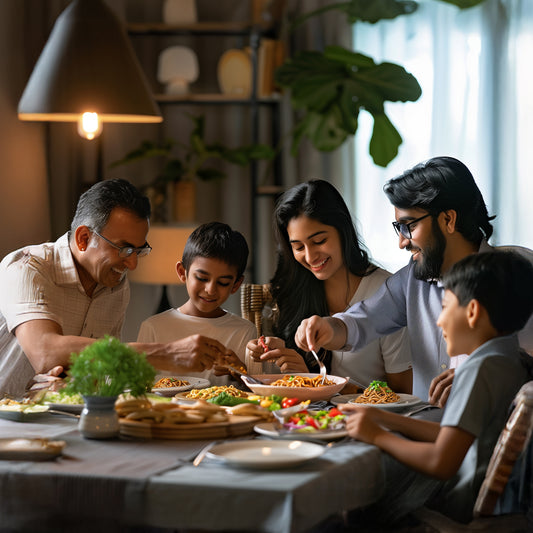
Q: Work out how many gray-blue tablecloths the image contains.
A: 1